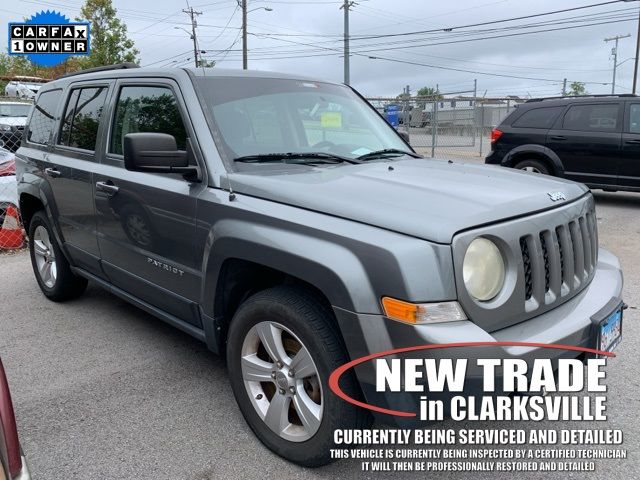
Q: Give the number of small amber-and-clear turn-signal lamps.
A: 1